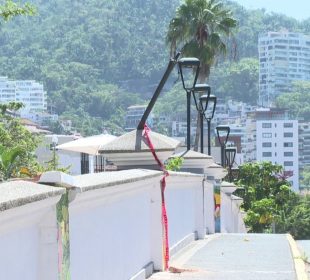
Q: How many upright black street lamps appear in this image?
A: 5